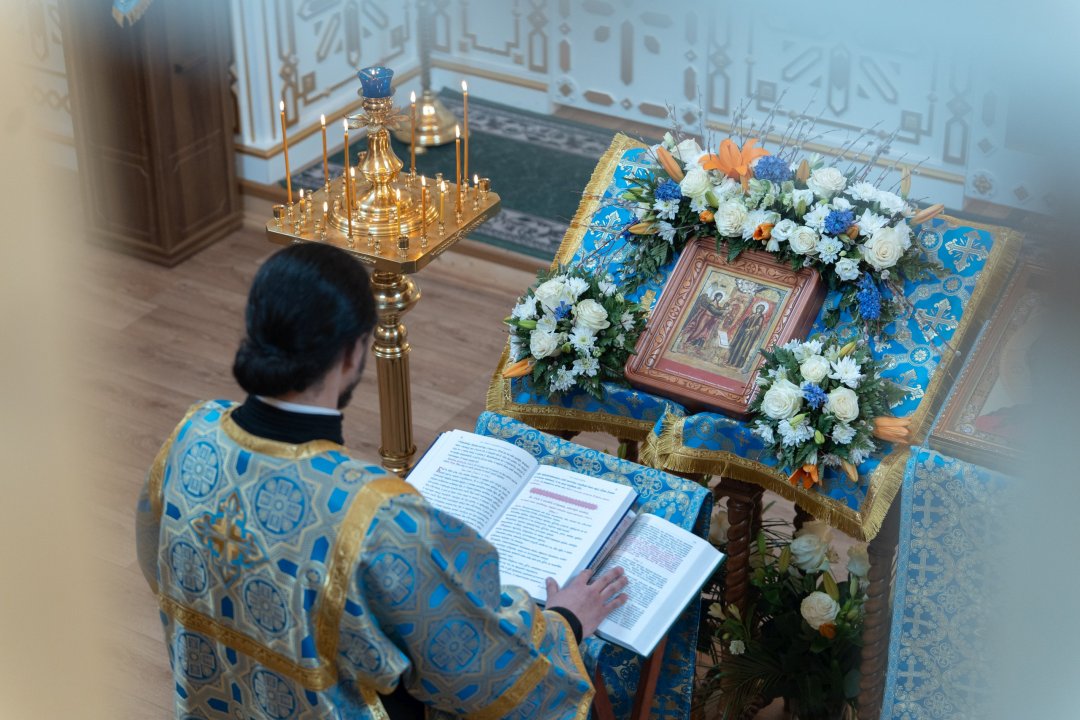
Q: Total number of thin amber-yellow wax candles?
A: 13